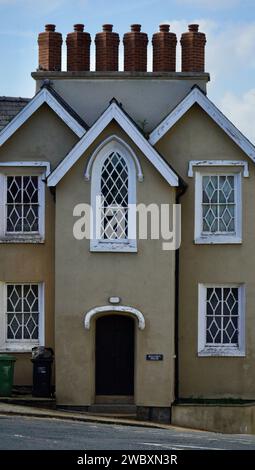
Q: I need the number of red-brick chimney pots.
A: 6